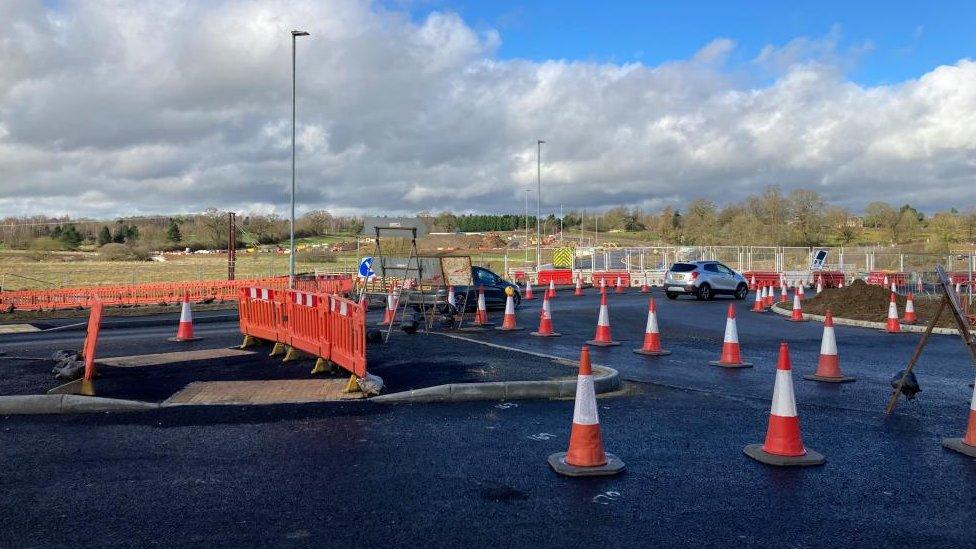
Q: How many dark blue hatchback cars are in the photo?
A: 1